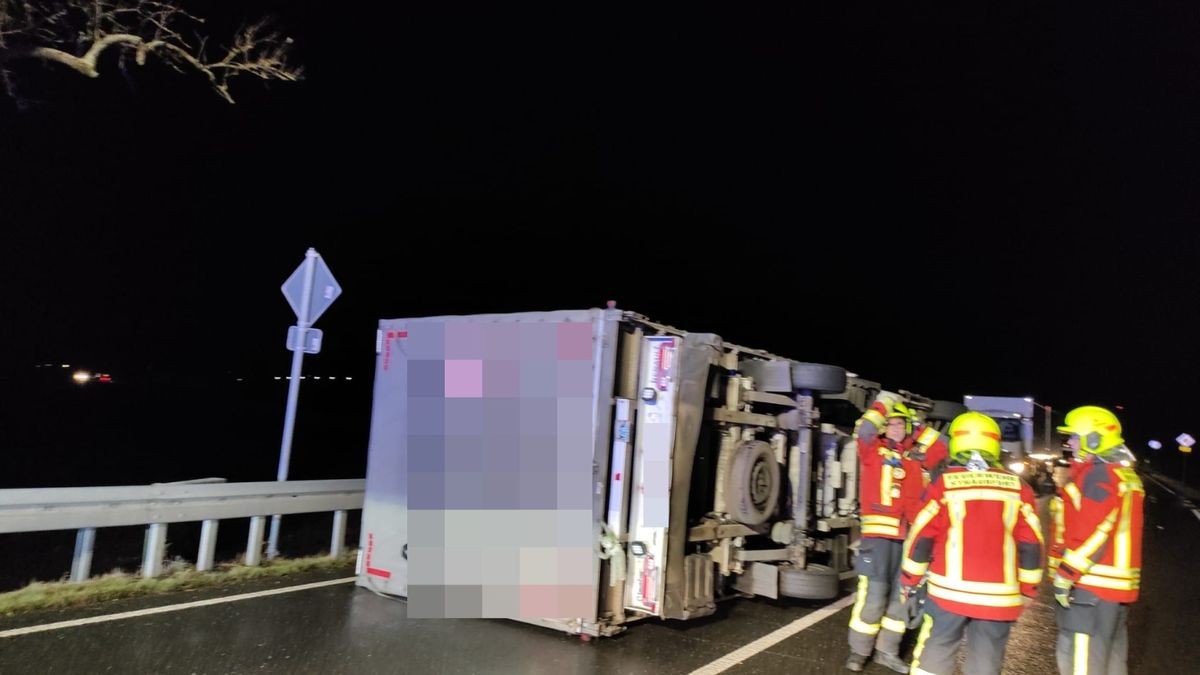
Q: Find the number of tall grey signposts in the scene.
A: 1